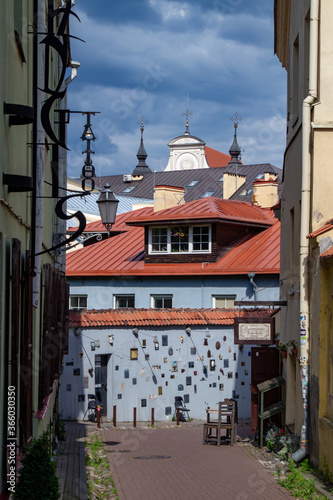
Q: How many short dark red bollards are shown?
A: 5